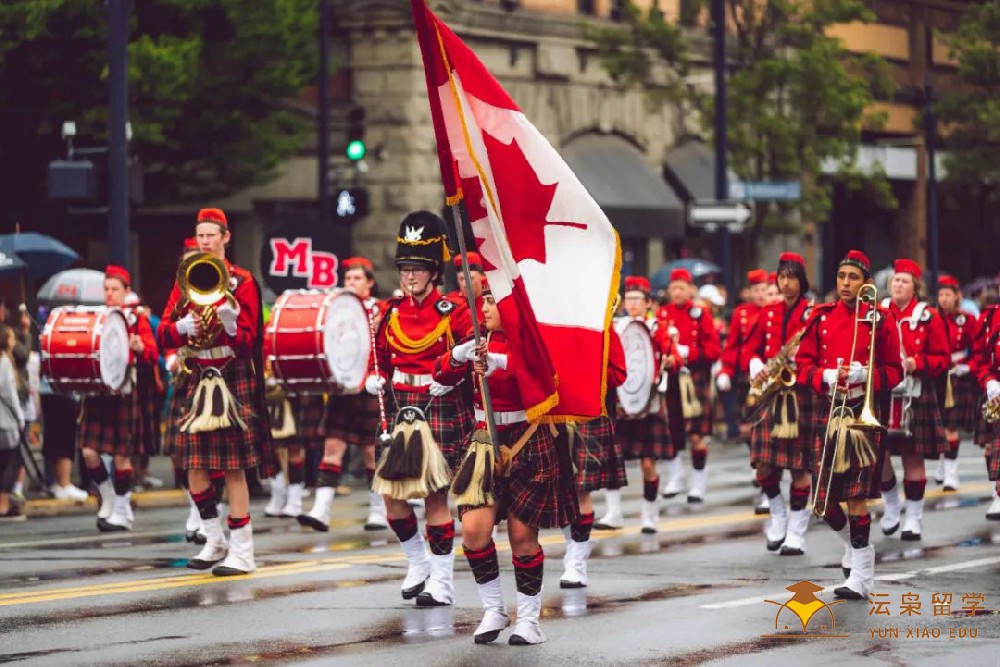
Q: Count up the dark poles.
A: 4